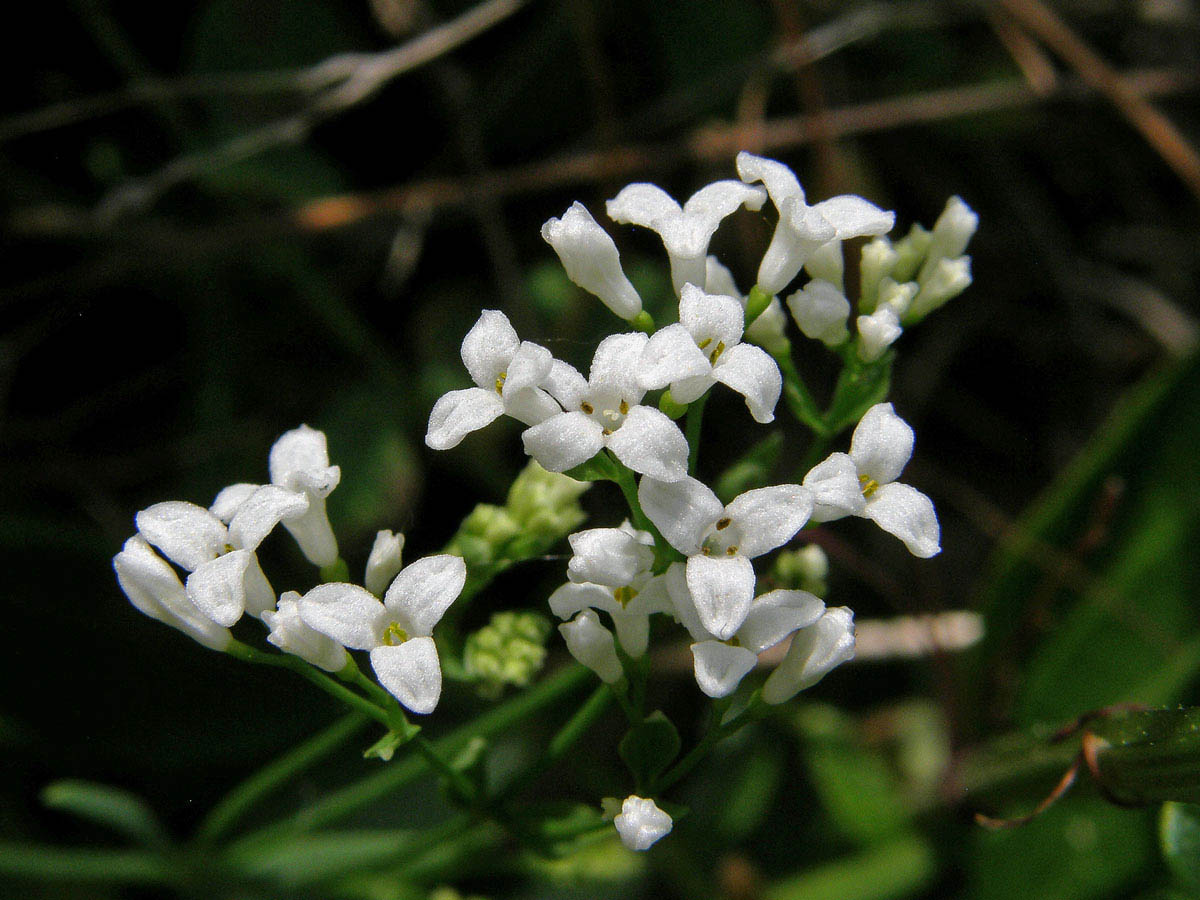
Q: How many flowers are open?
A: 12